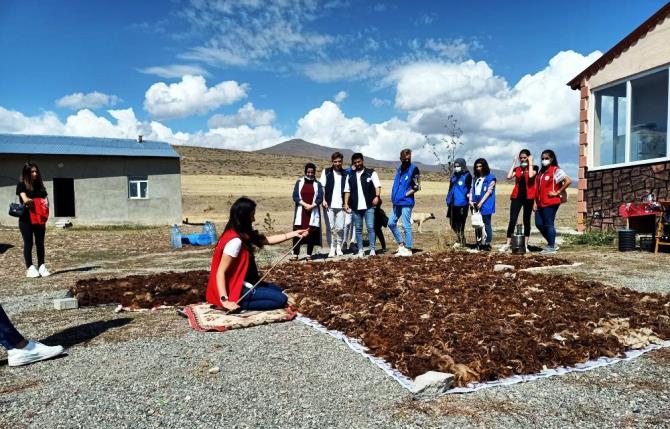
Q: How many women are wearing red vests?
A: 3